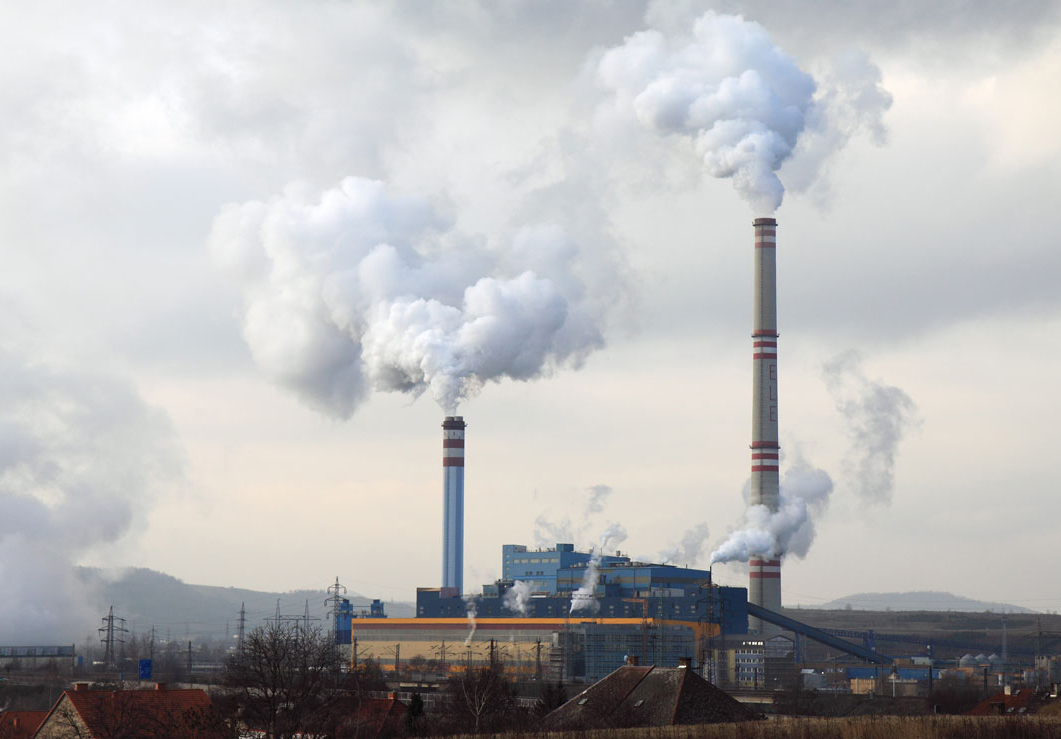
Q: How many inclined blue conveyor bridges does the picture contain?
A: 1